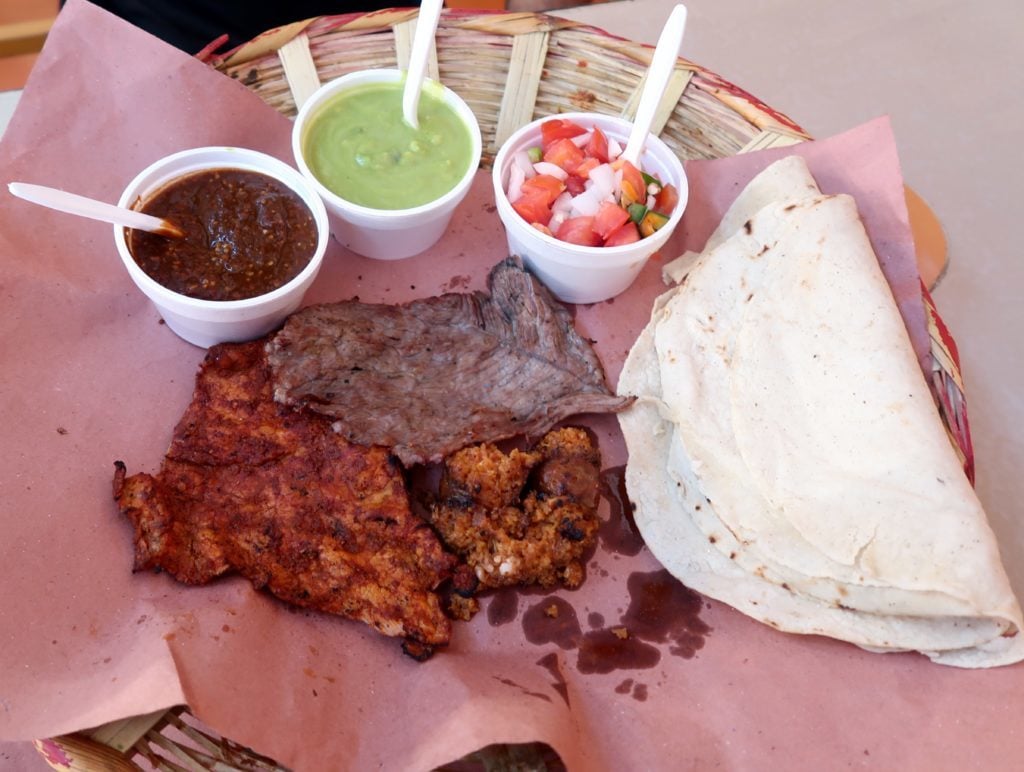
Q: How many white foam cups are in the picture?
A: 3